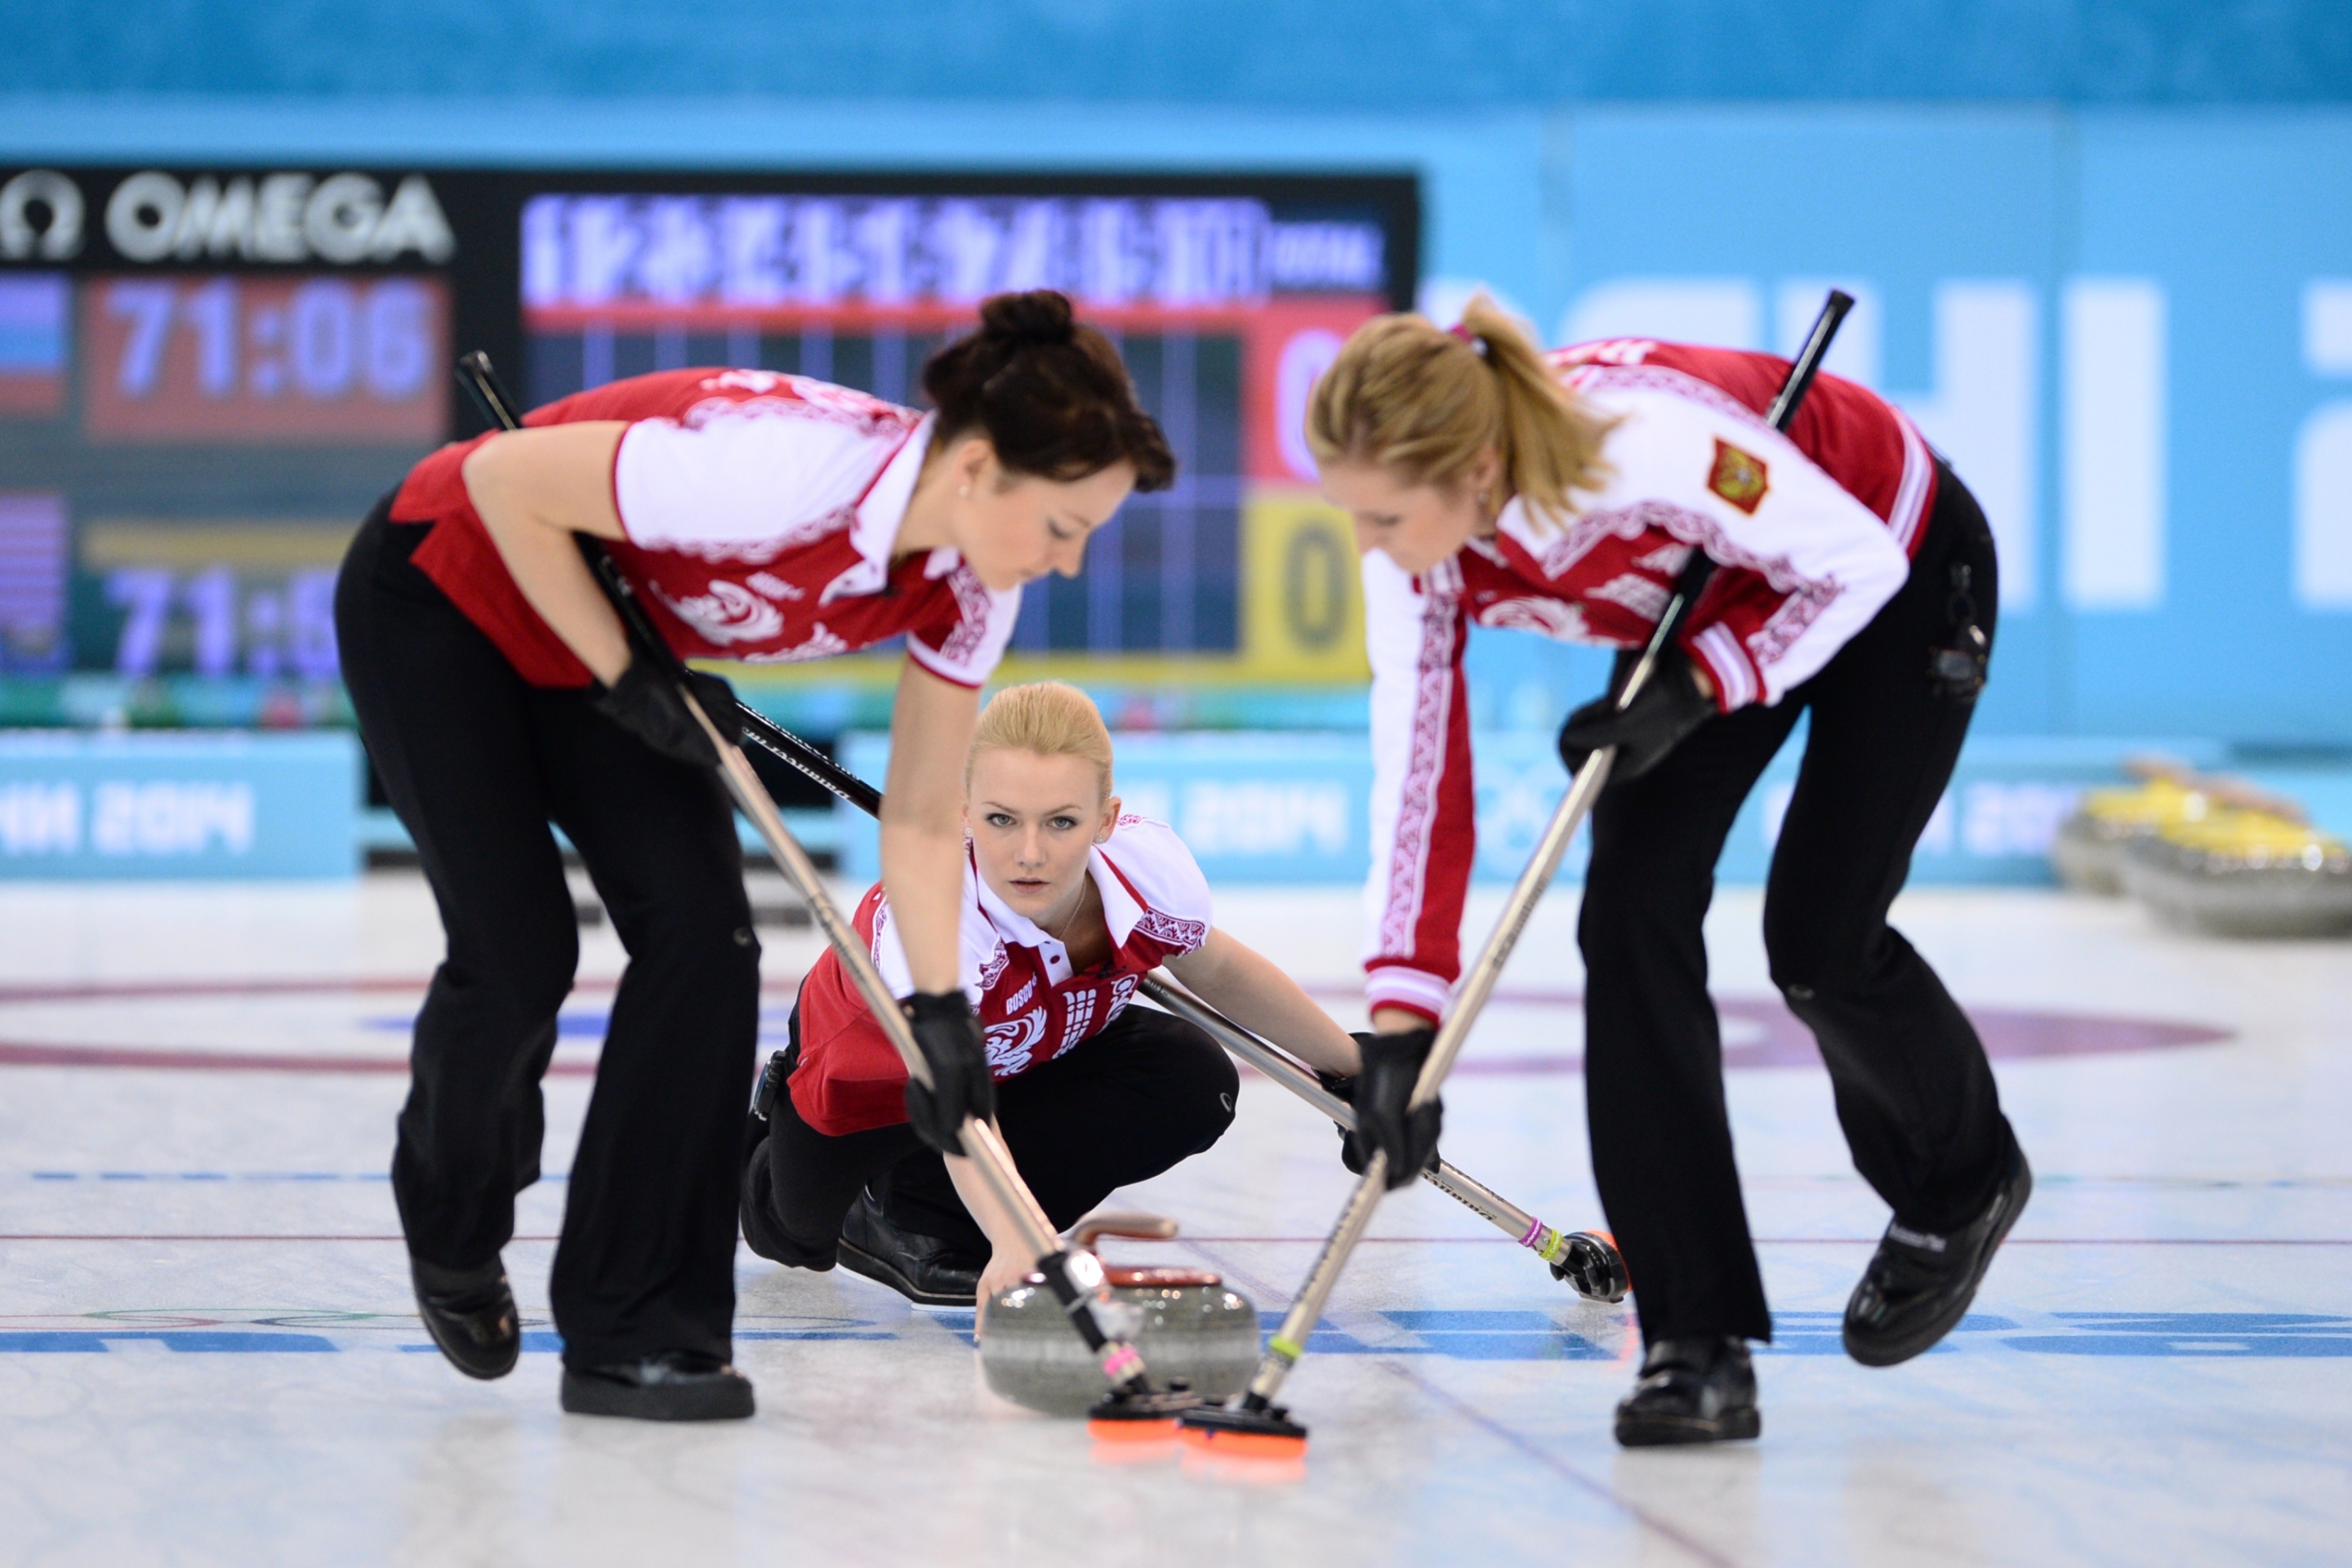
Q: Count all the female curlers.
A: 3